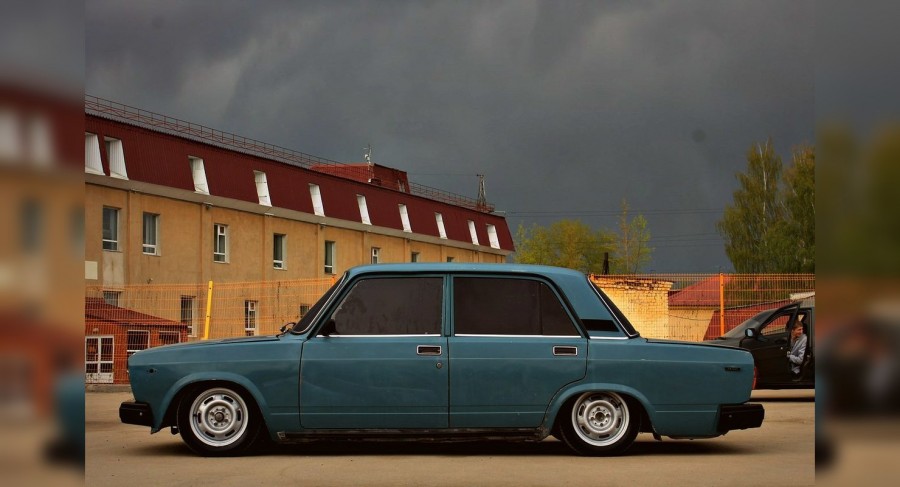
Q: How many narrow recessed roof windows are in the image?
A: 10